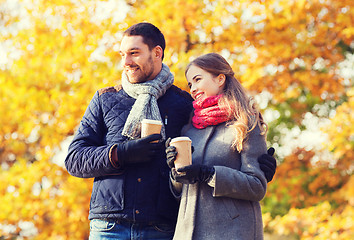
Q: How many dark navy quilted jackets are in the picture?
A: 1